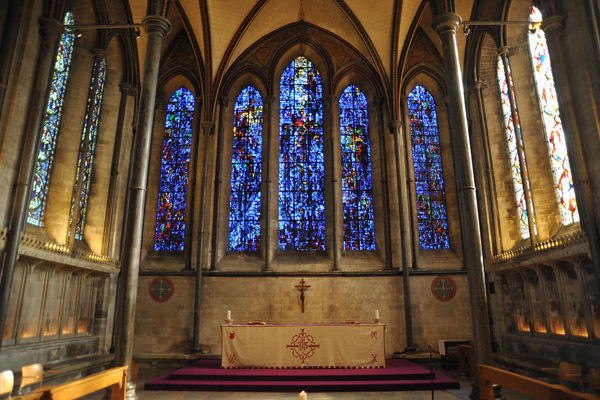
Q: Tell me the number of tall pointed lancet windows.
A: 9